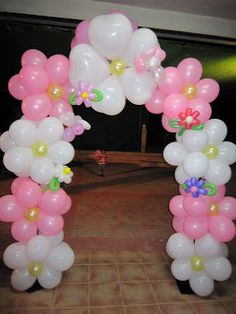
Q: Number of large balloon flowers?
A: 9